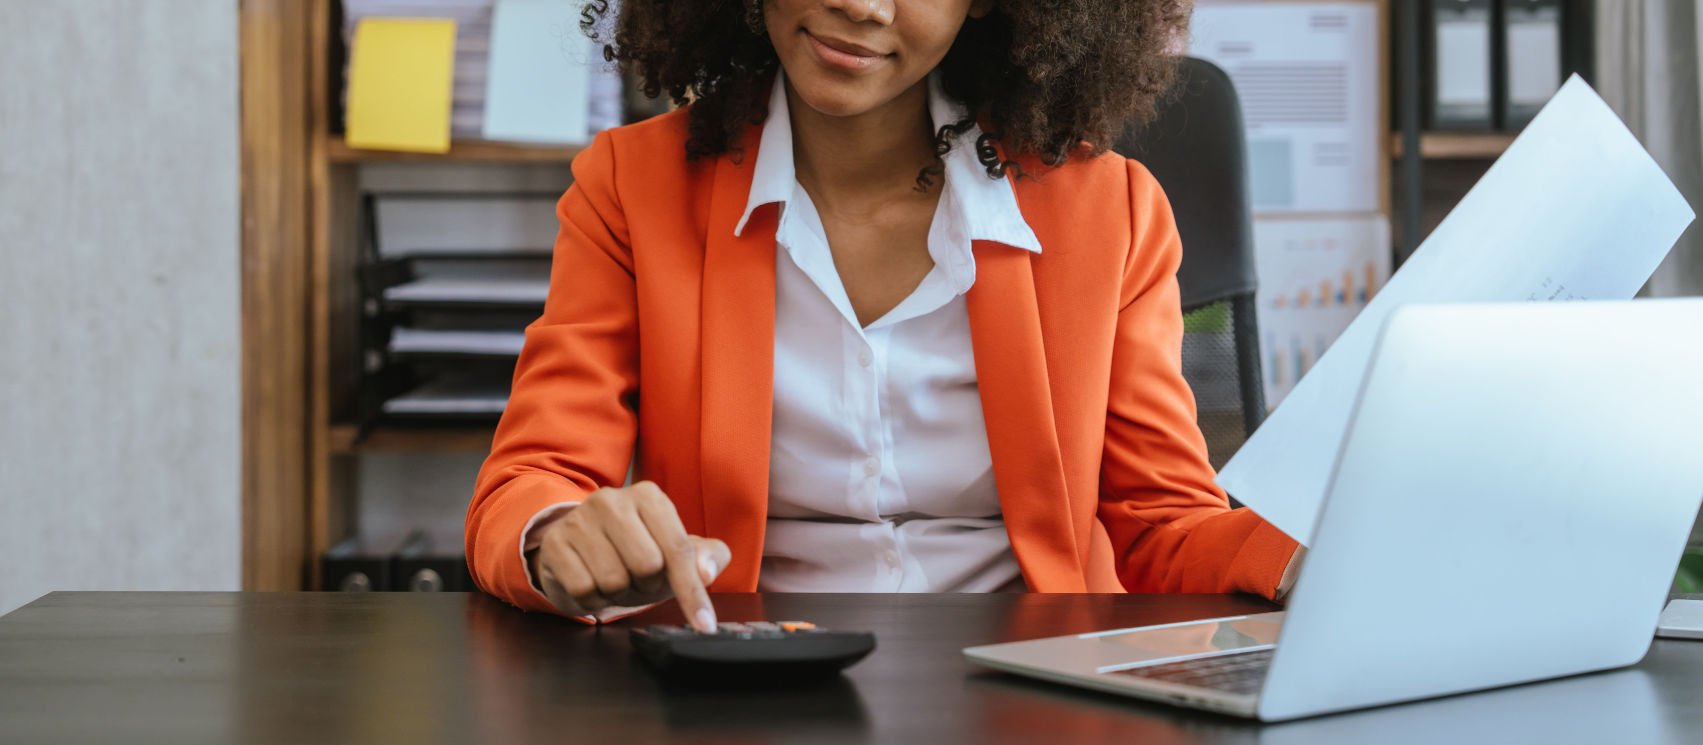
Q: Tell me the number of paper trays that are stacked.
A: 3